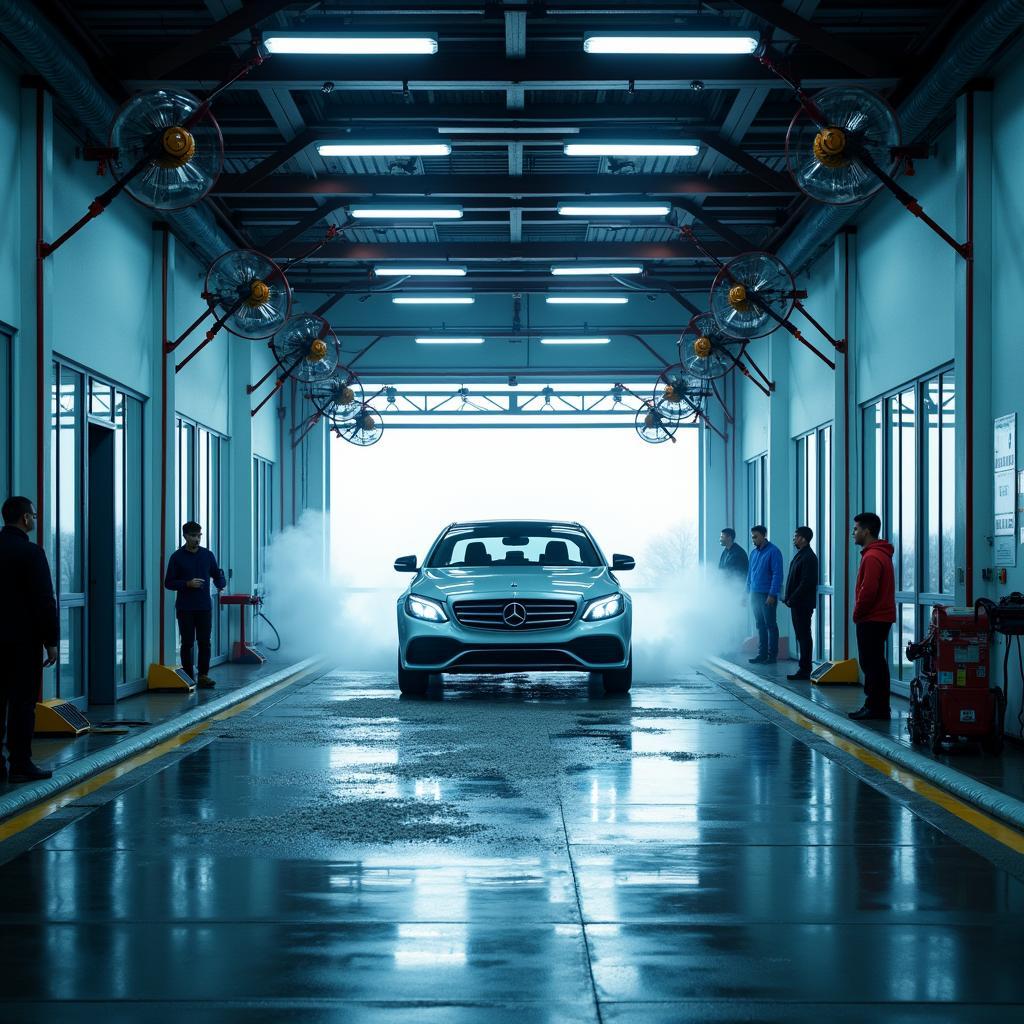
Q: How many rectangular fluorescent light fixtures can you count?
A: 12